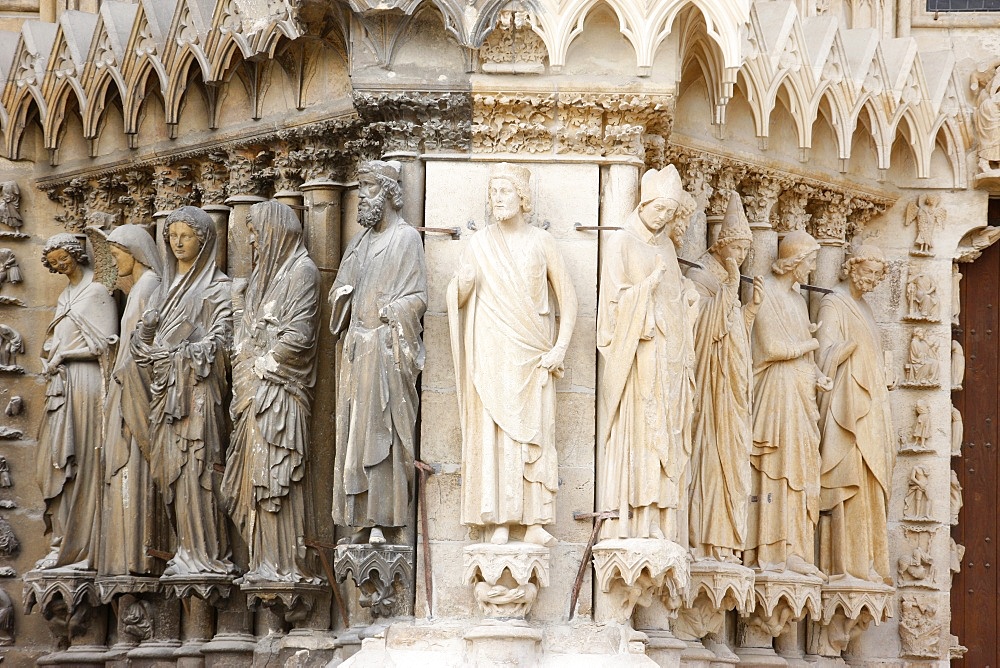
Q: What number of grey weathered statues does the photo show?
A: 5